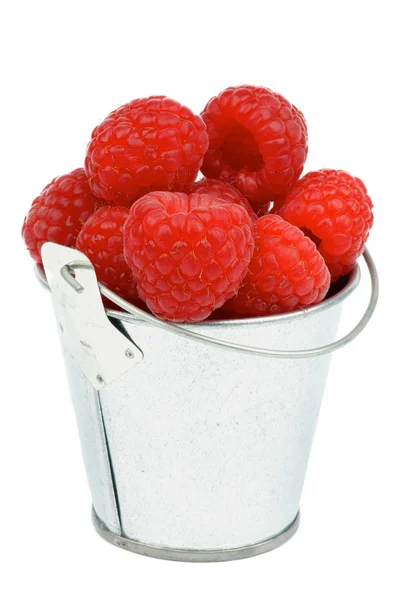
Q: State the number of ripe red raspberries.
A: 8